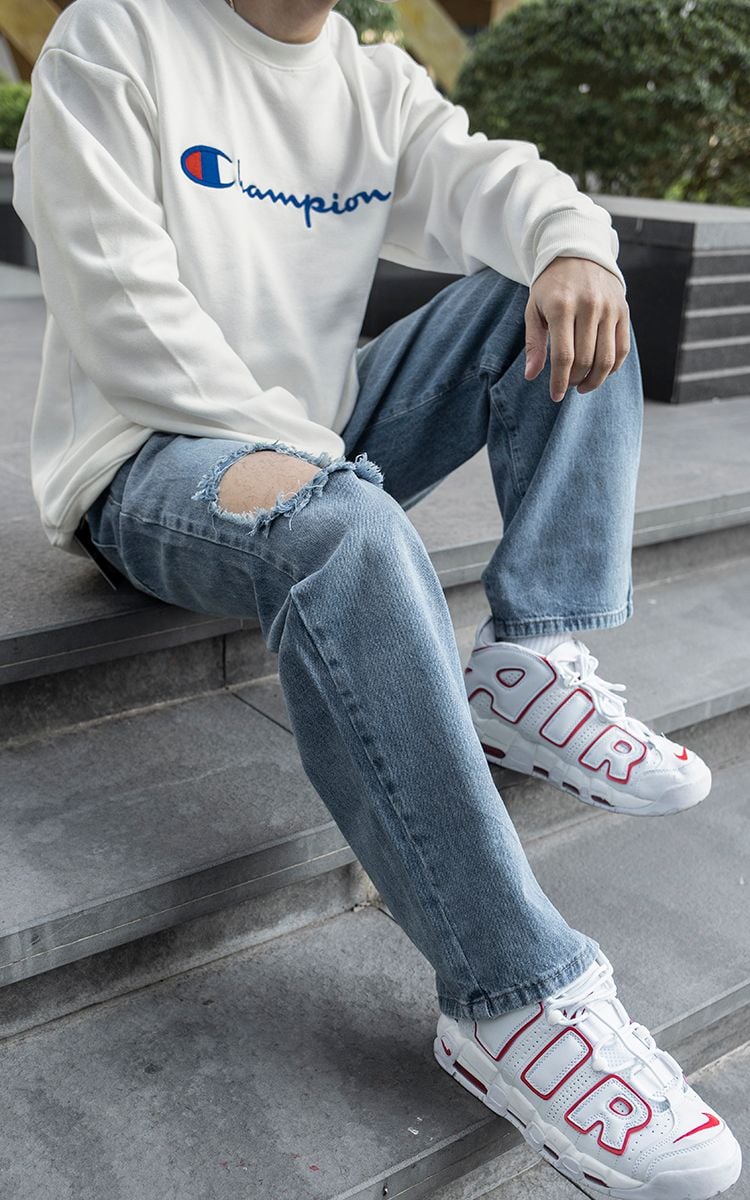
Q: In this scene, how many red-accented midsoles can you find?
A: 2